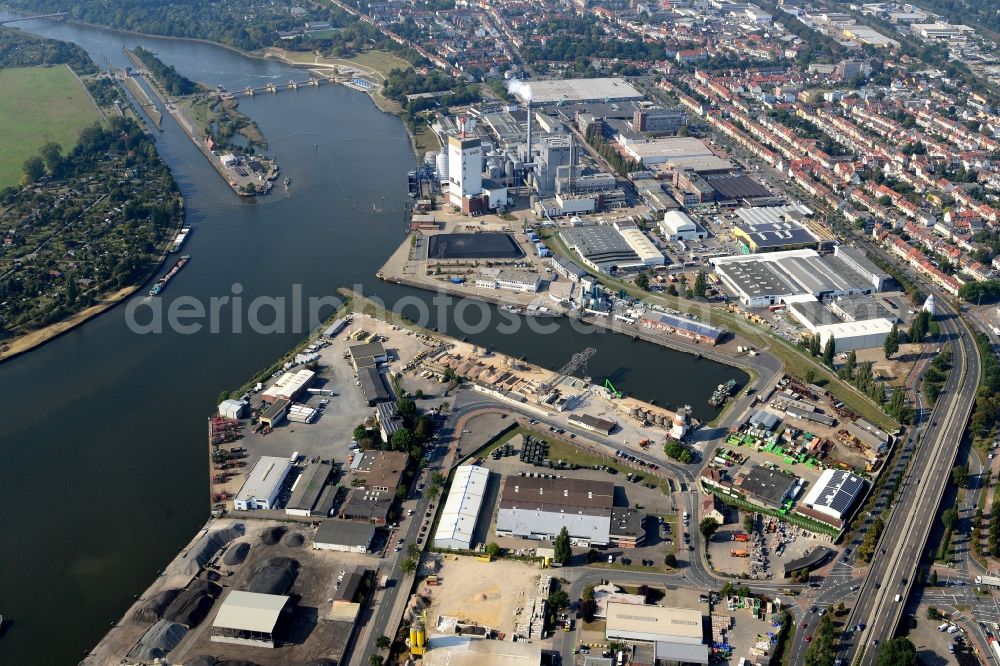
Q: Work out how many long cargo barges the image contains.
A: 2